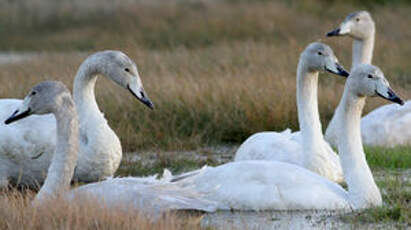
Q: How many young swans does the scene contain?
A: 5